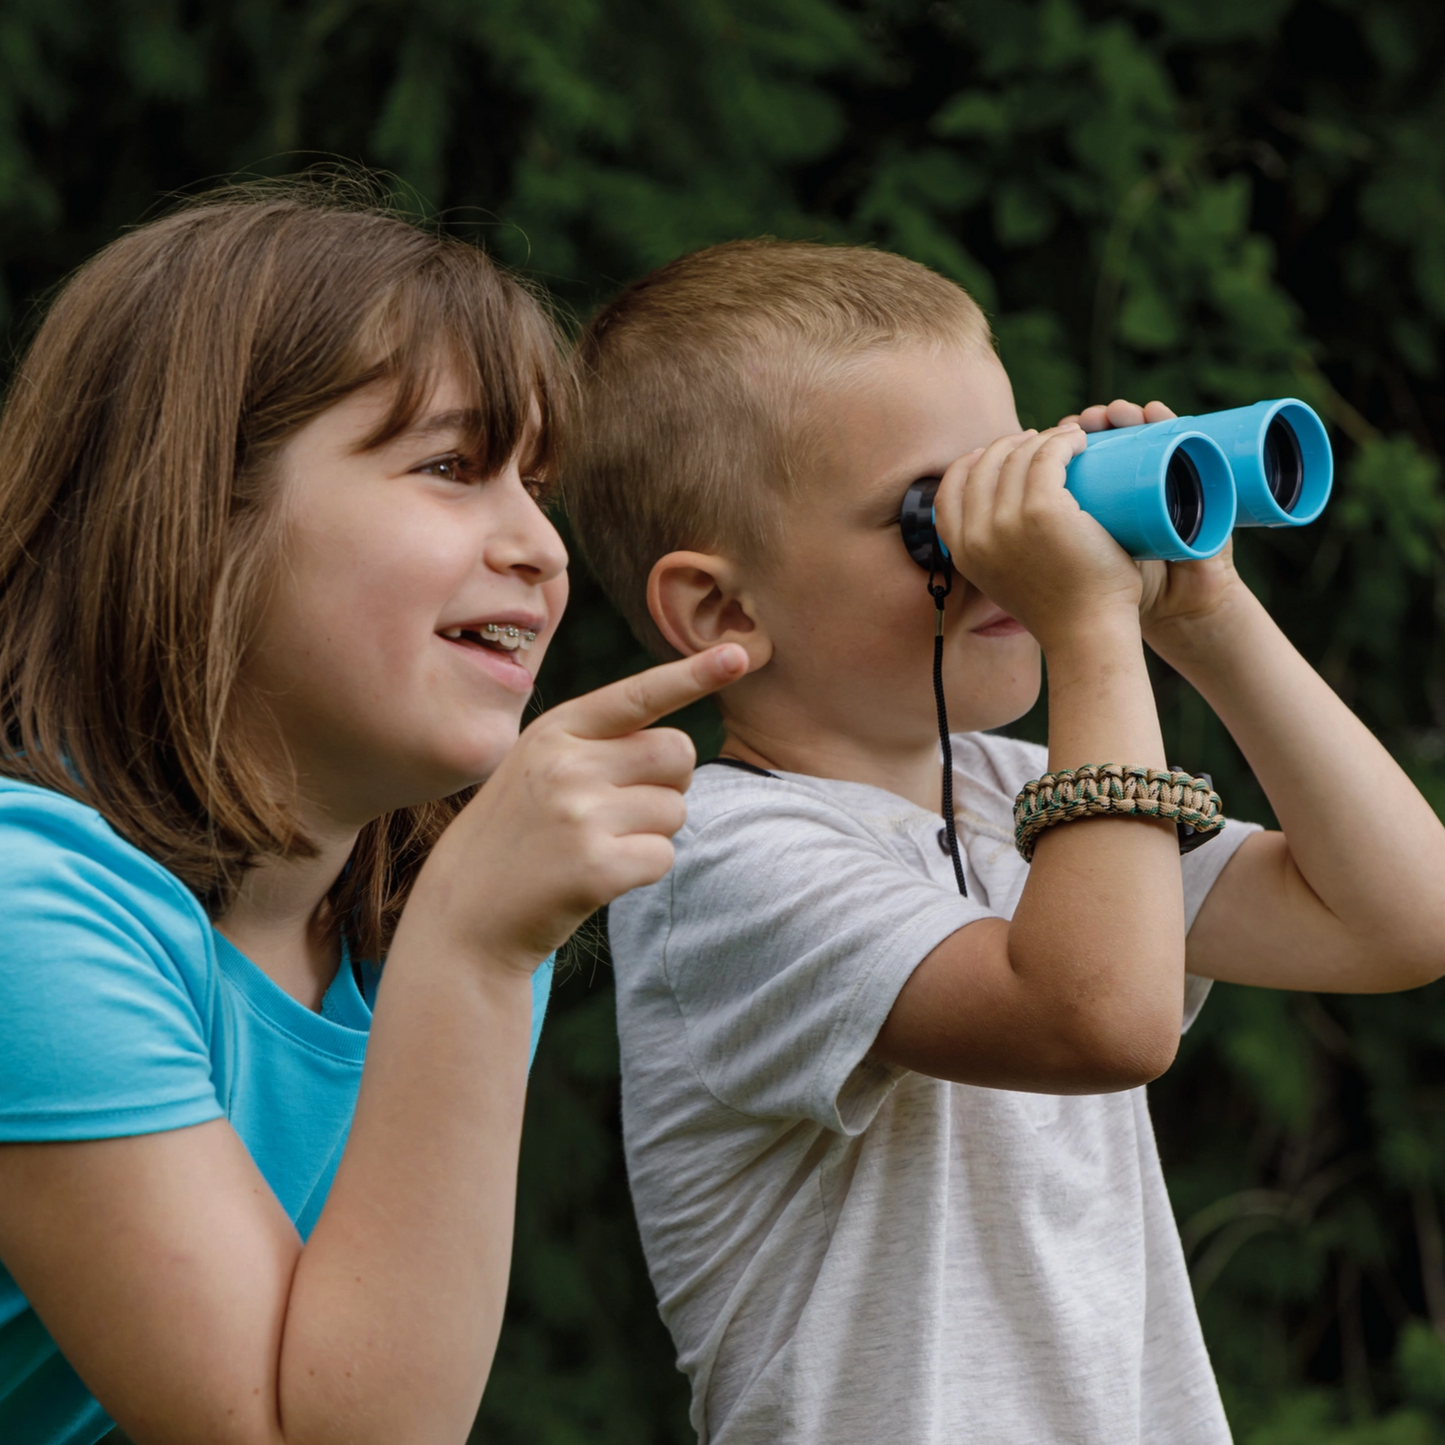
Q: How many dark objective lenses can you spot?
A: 2